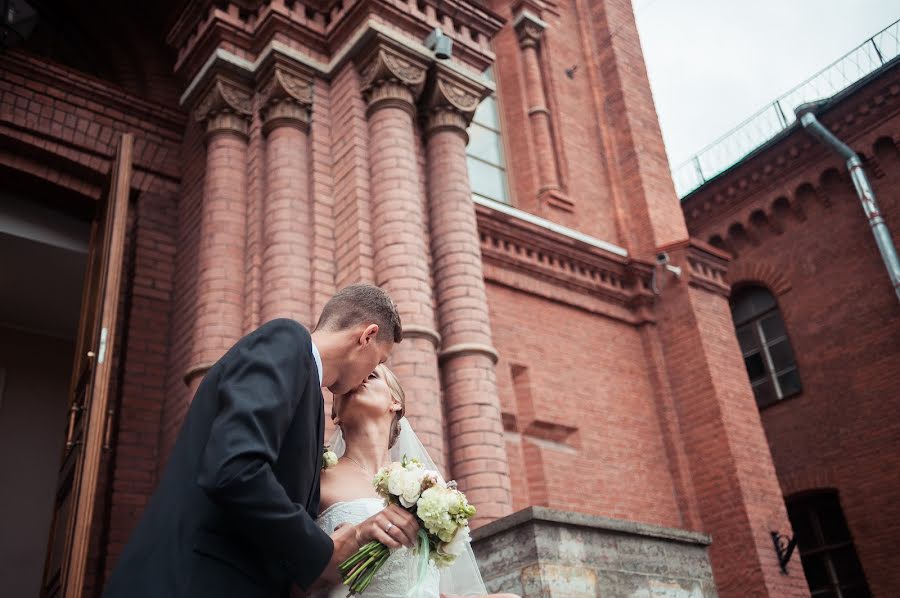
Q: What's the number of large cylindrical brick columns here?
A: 4